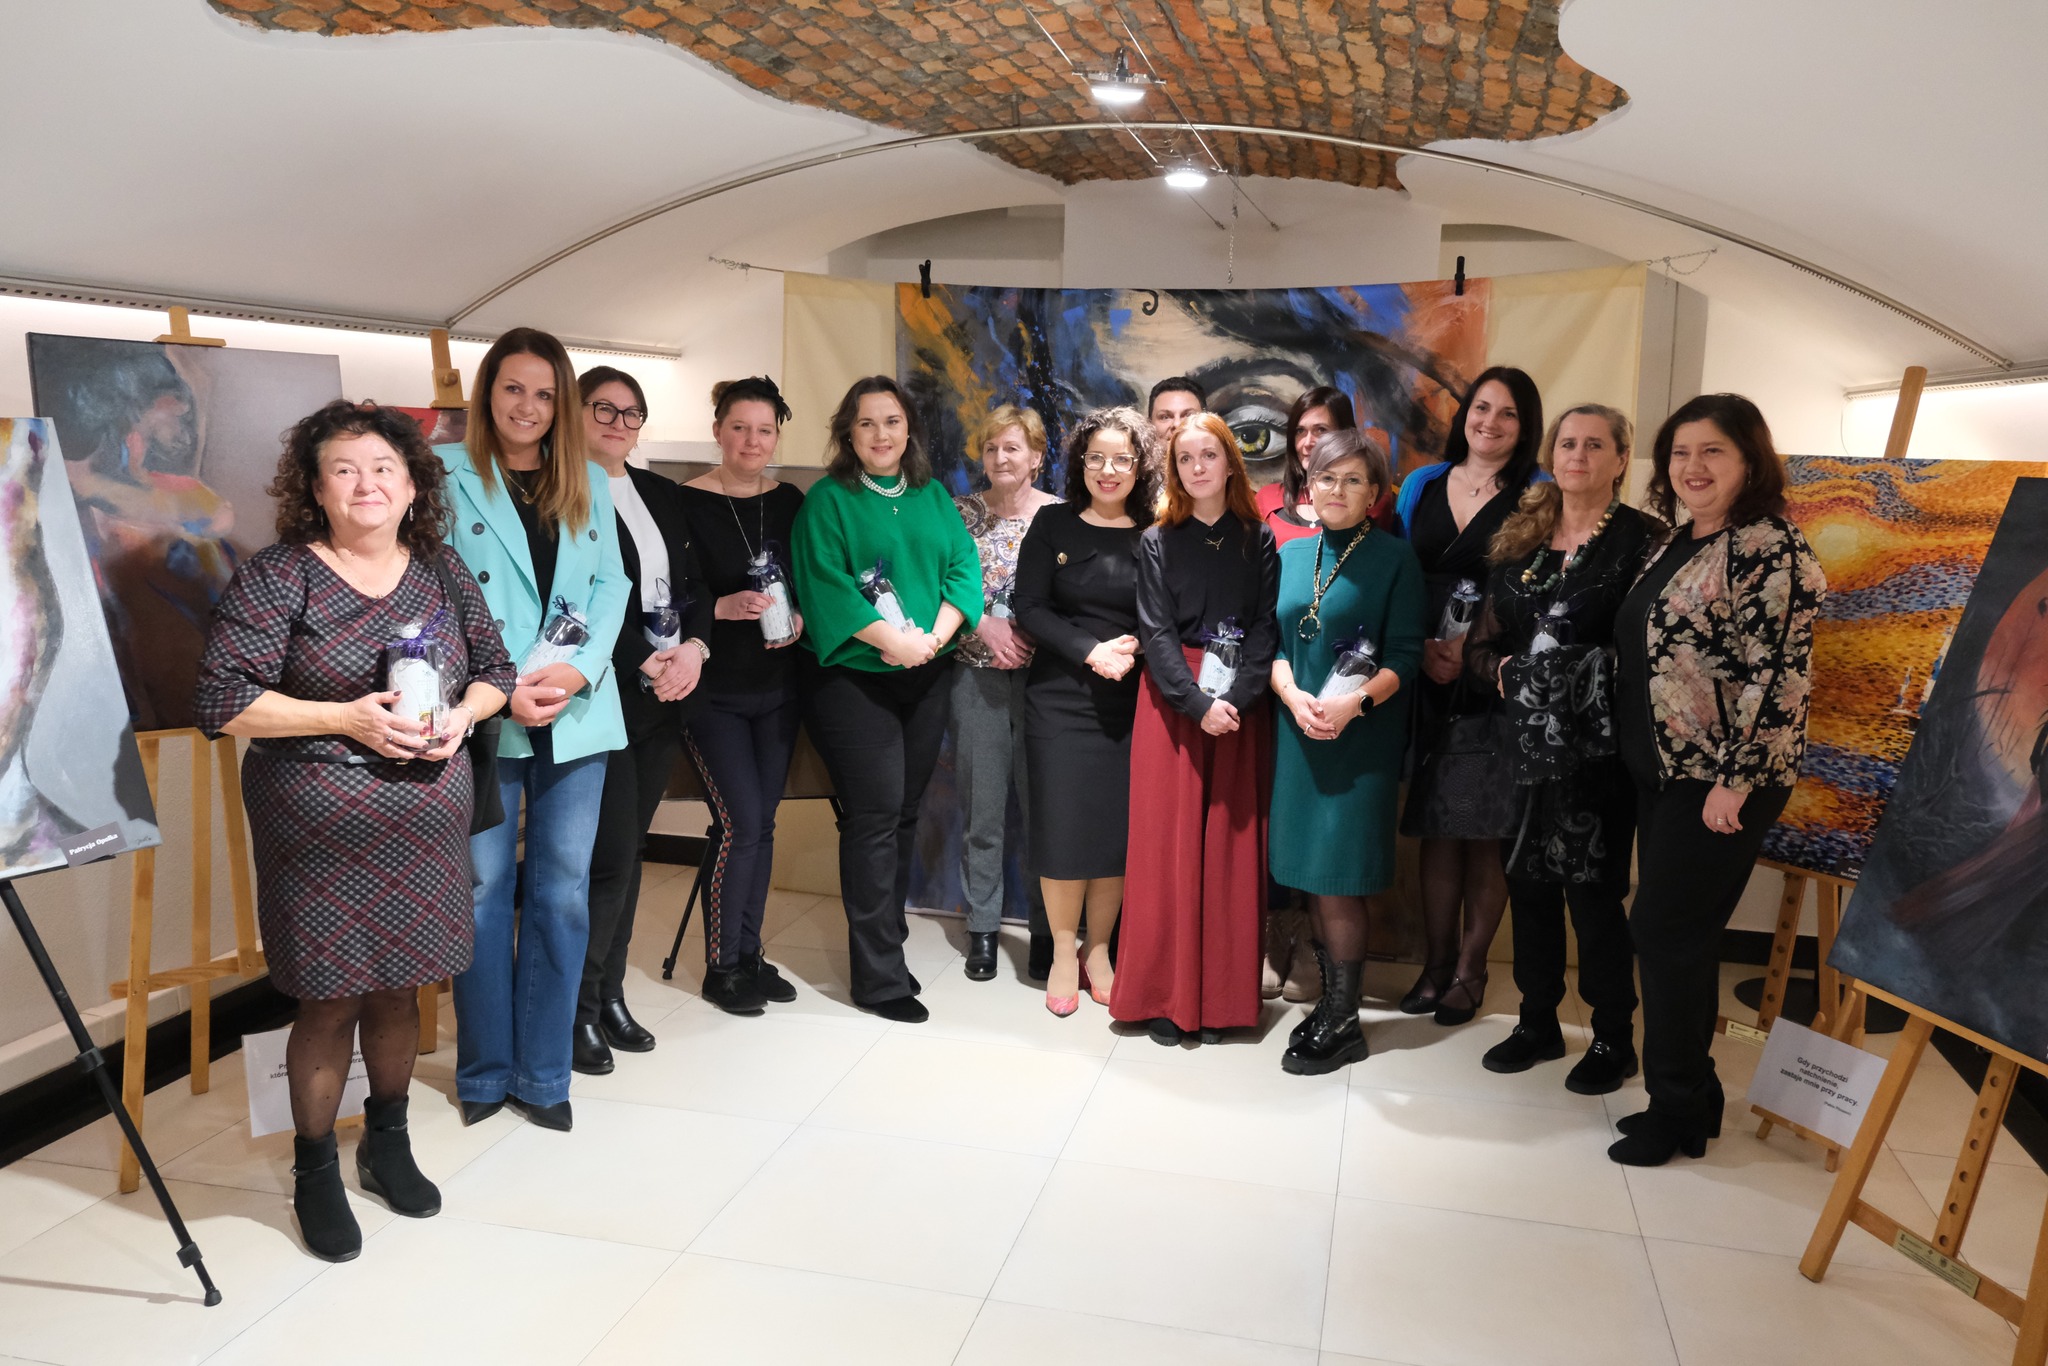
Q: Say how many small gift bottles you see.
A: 10